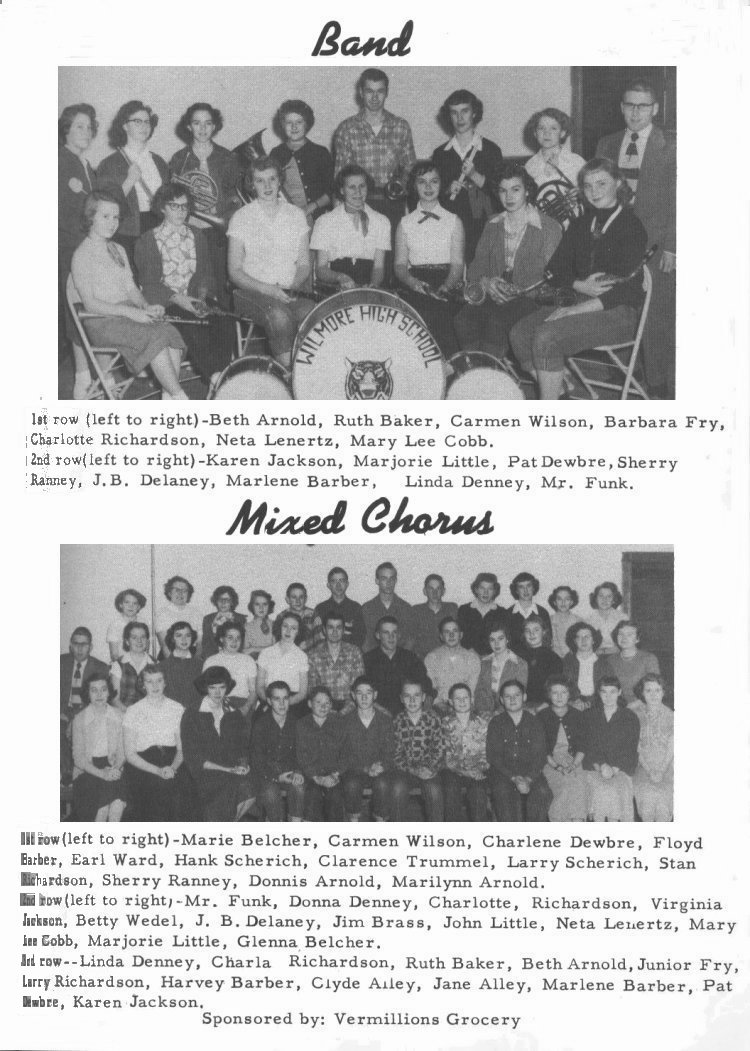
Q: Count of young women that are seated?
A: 13